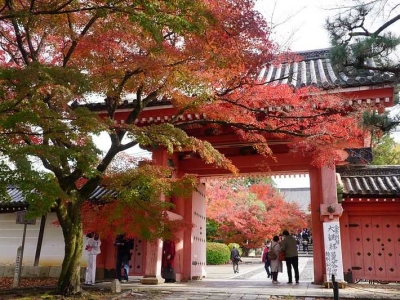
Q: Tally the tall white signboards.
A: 1